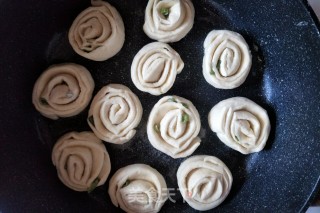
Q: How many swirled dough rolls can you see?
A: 11